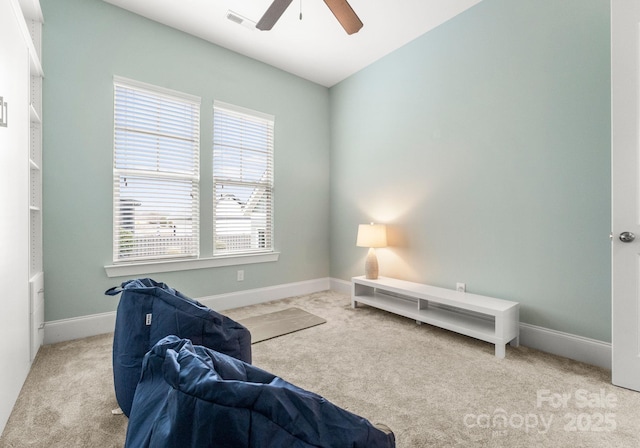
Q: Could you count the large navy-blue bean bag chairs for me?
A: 2